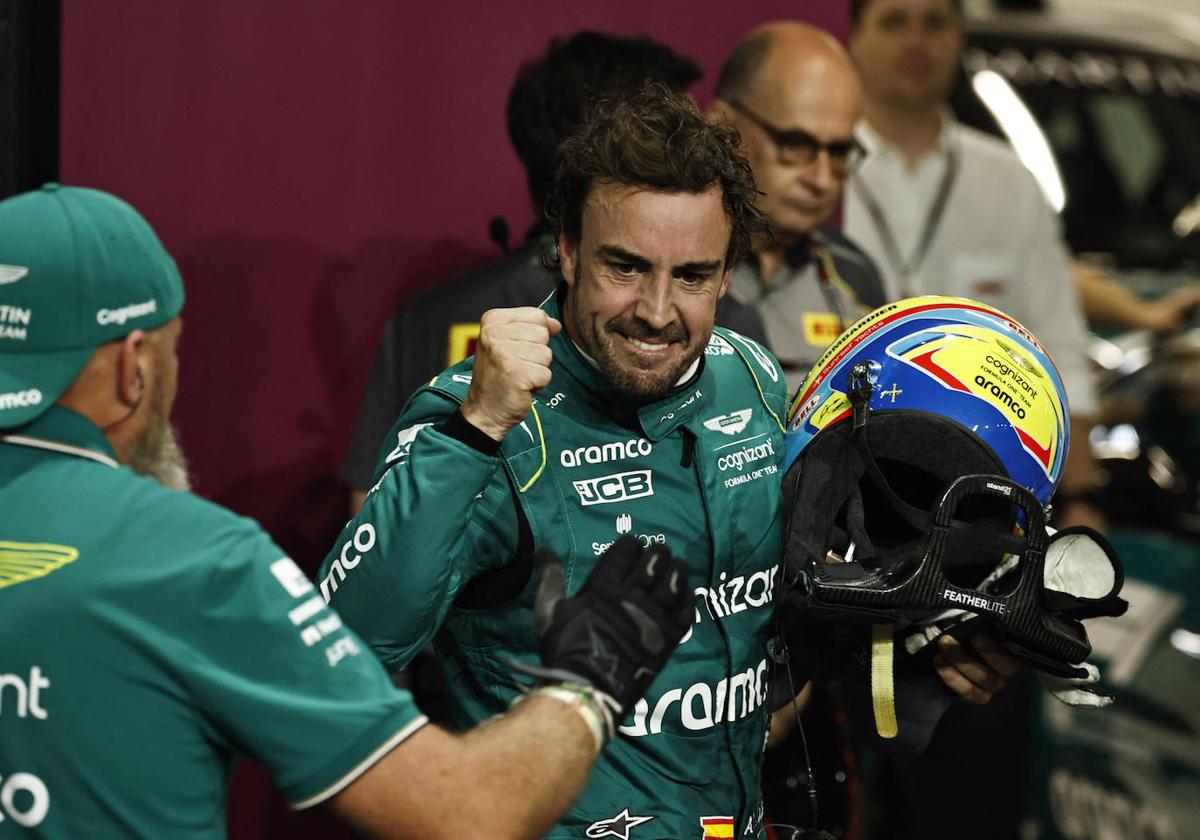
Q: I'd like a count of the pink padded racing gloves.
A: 0